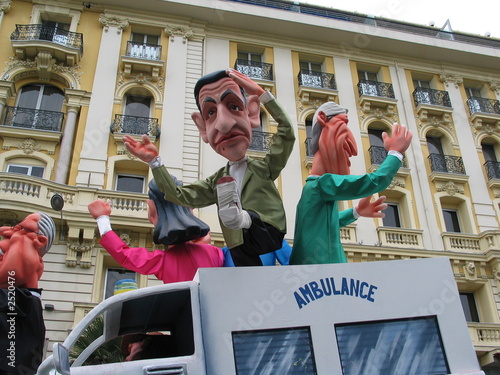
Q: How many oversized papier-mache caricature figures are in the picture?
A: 4